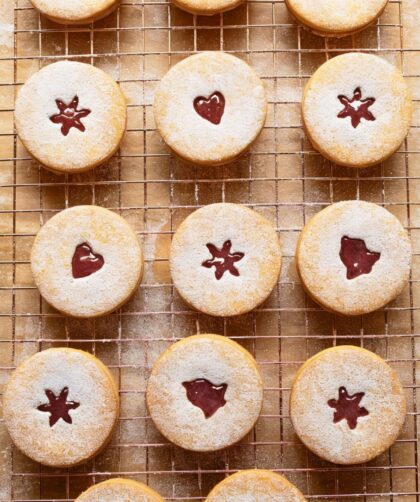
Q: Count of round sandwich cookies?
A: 14